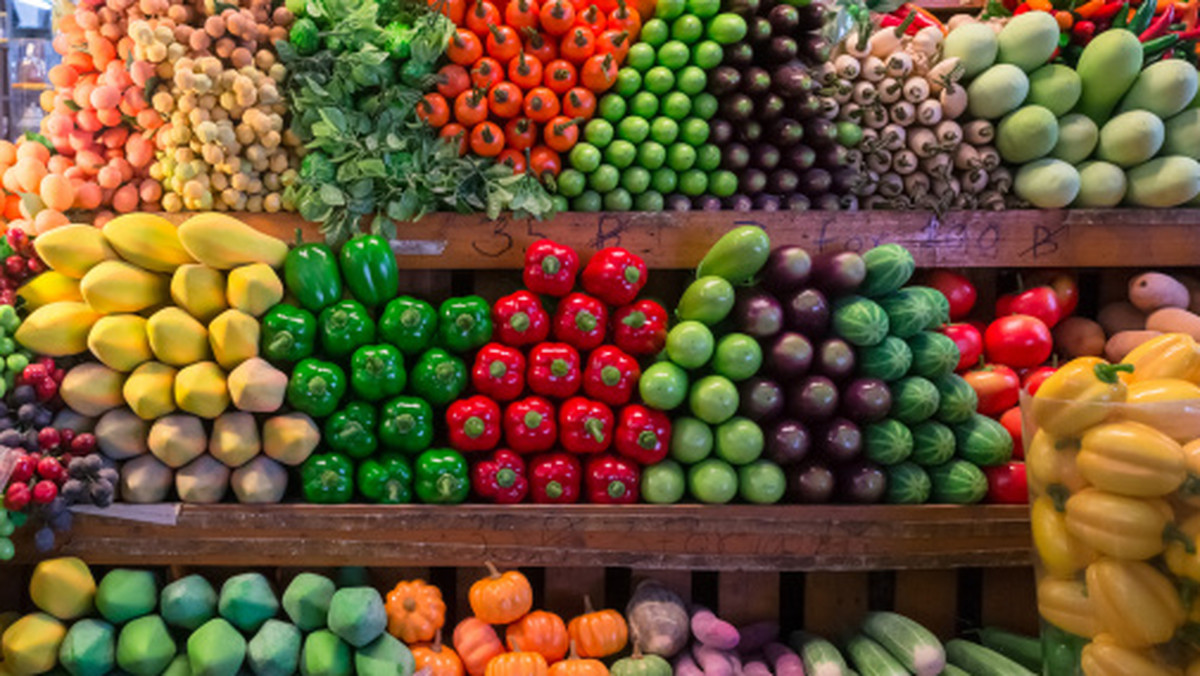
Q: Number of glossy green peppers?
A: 14